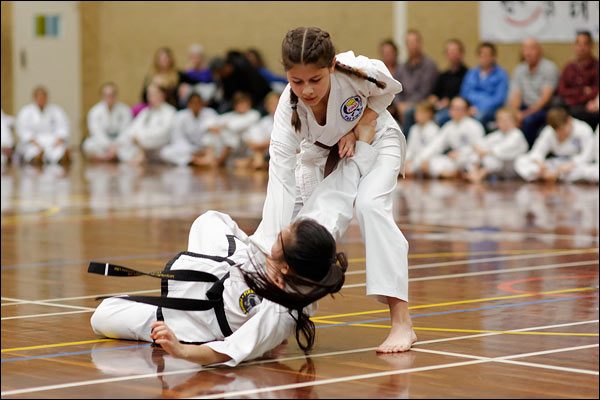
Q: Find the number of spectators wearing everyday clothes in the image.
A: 11